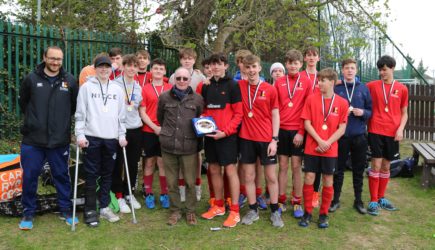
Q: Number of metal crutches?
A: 2